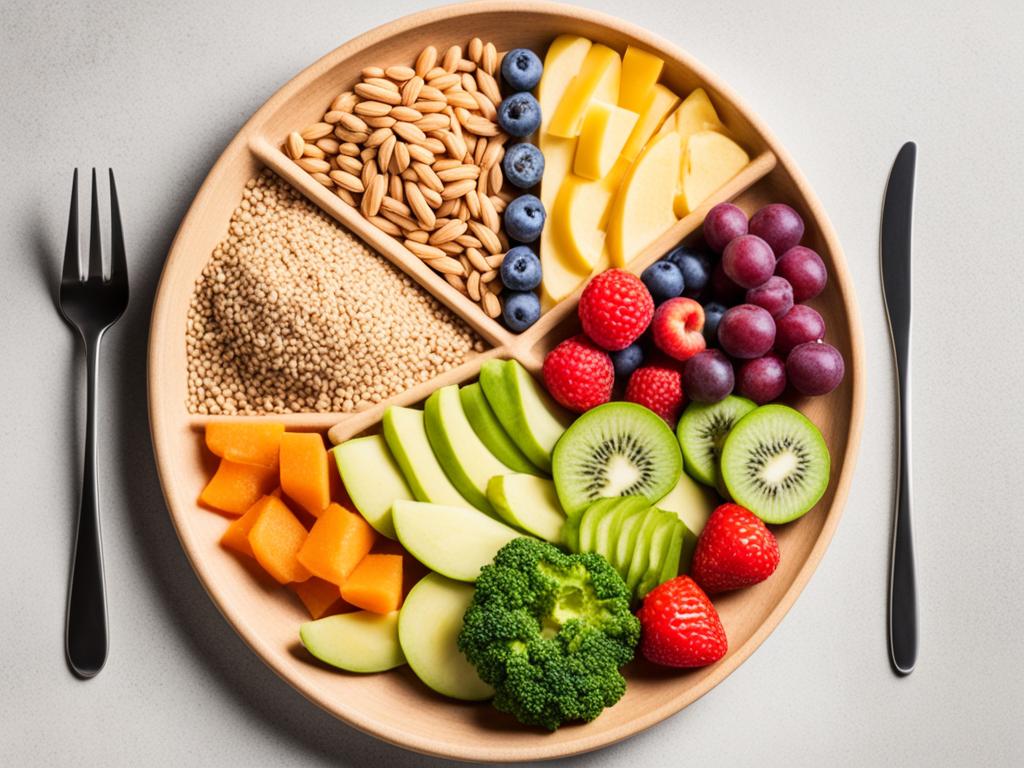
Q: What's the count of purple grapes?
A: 10